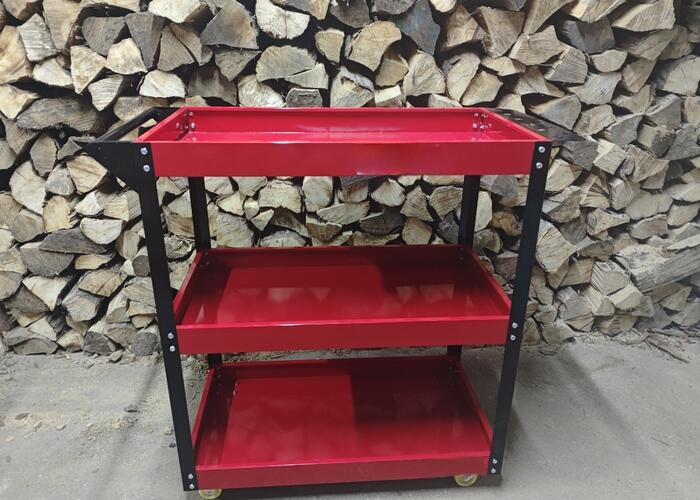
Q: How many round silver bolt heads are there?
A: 12